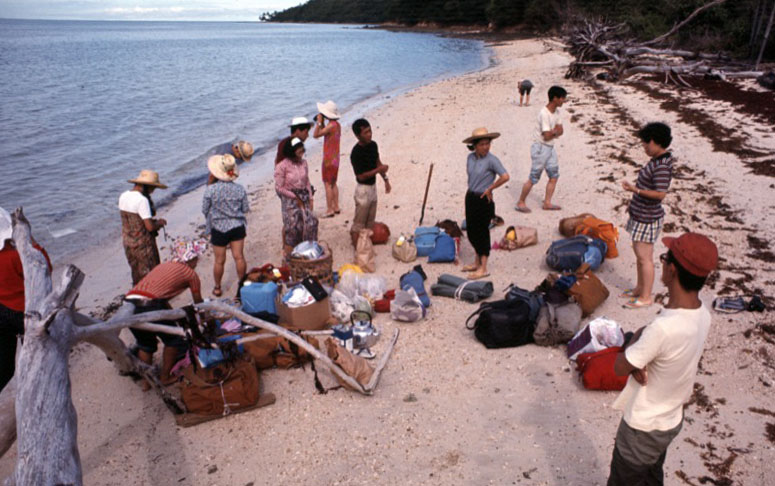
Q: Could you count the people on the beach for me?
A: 14